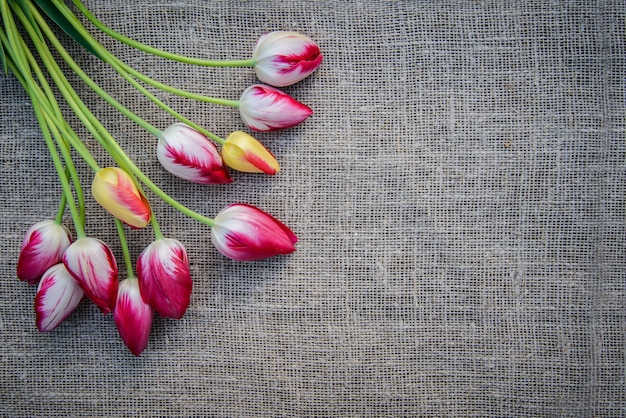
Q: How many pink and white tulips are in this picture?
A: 9